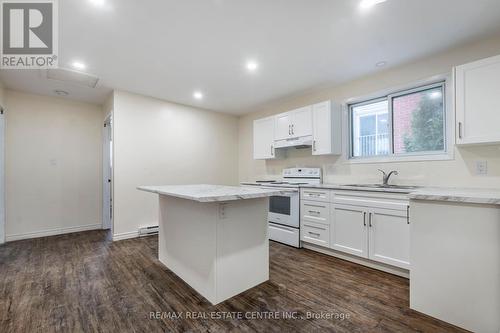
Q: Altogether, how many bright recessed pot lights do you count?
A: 5